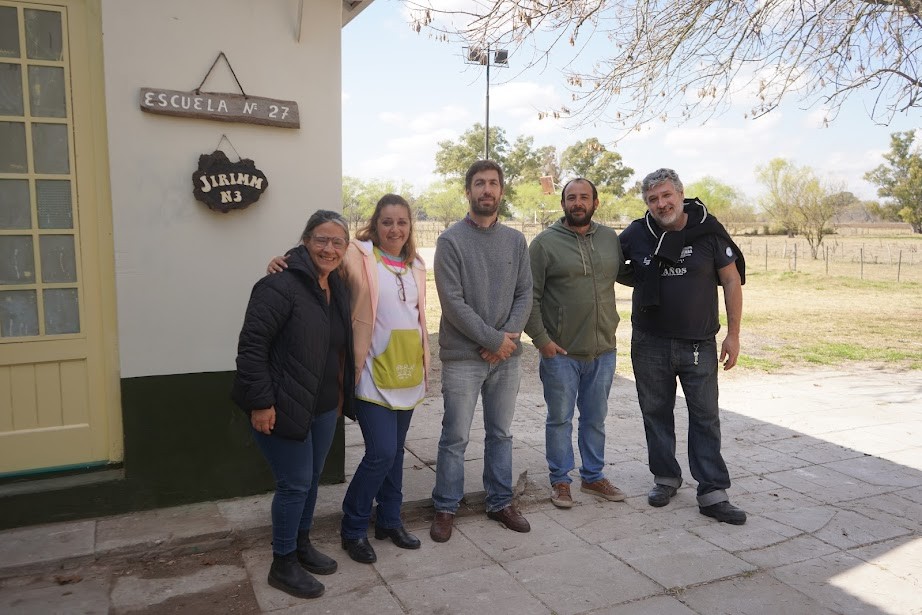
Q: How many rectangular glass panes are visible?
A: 12